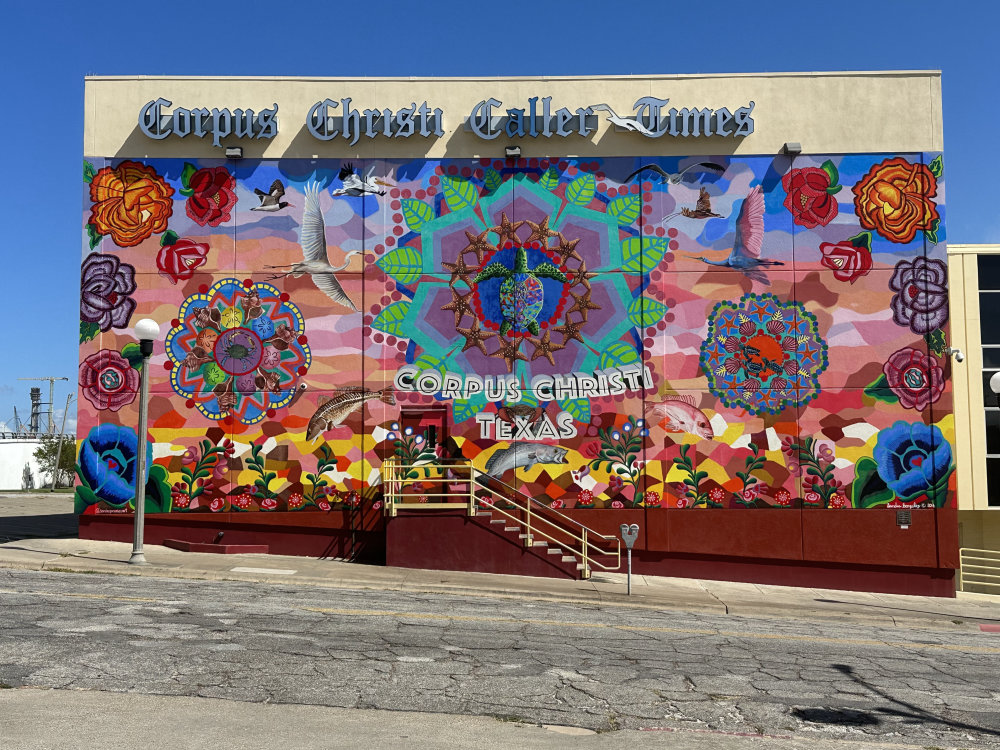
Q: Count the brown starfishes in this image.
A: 12